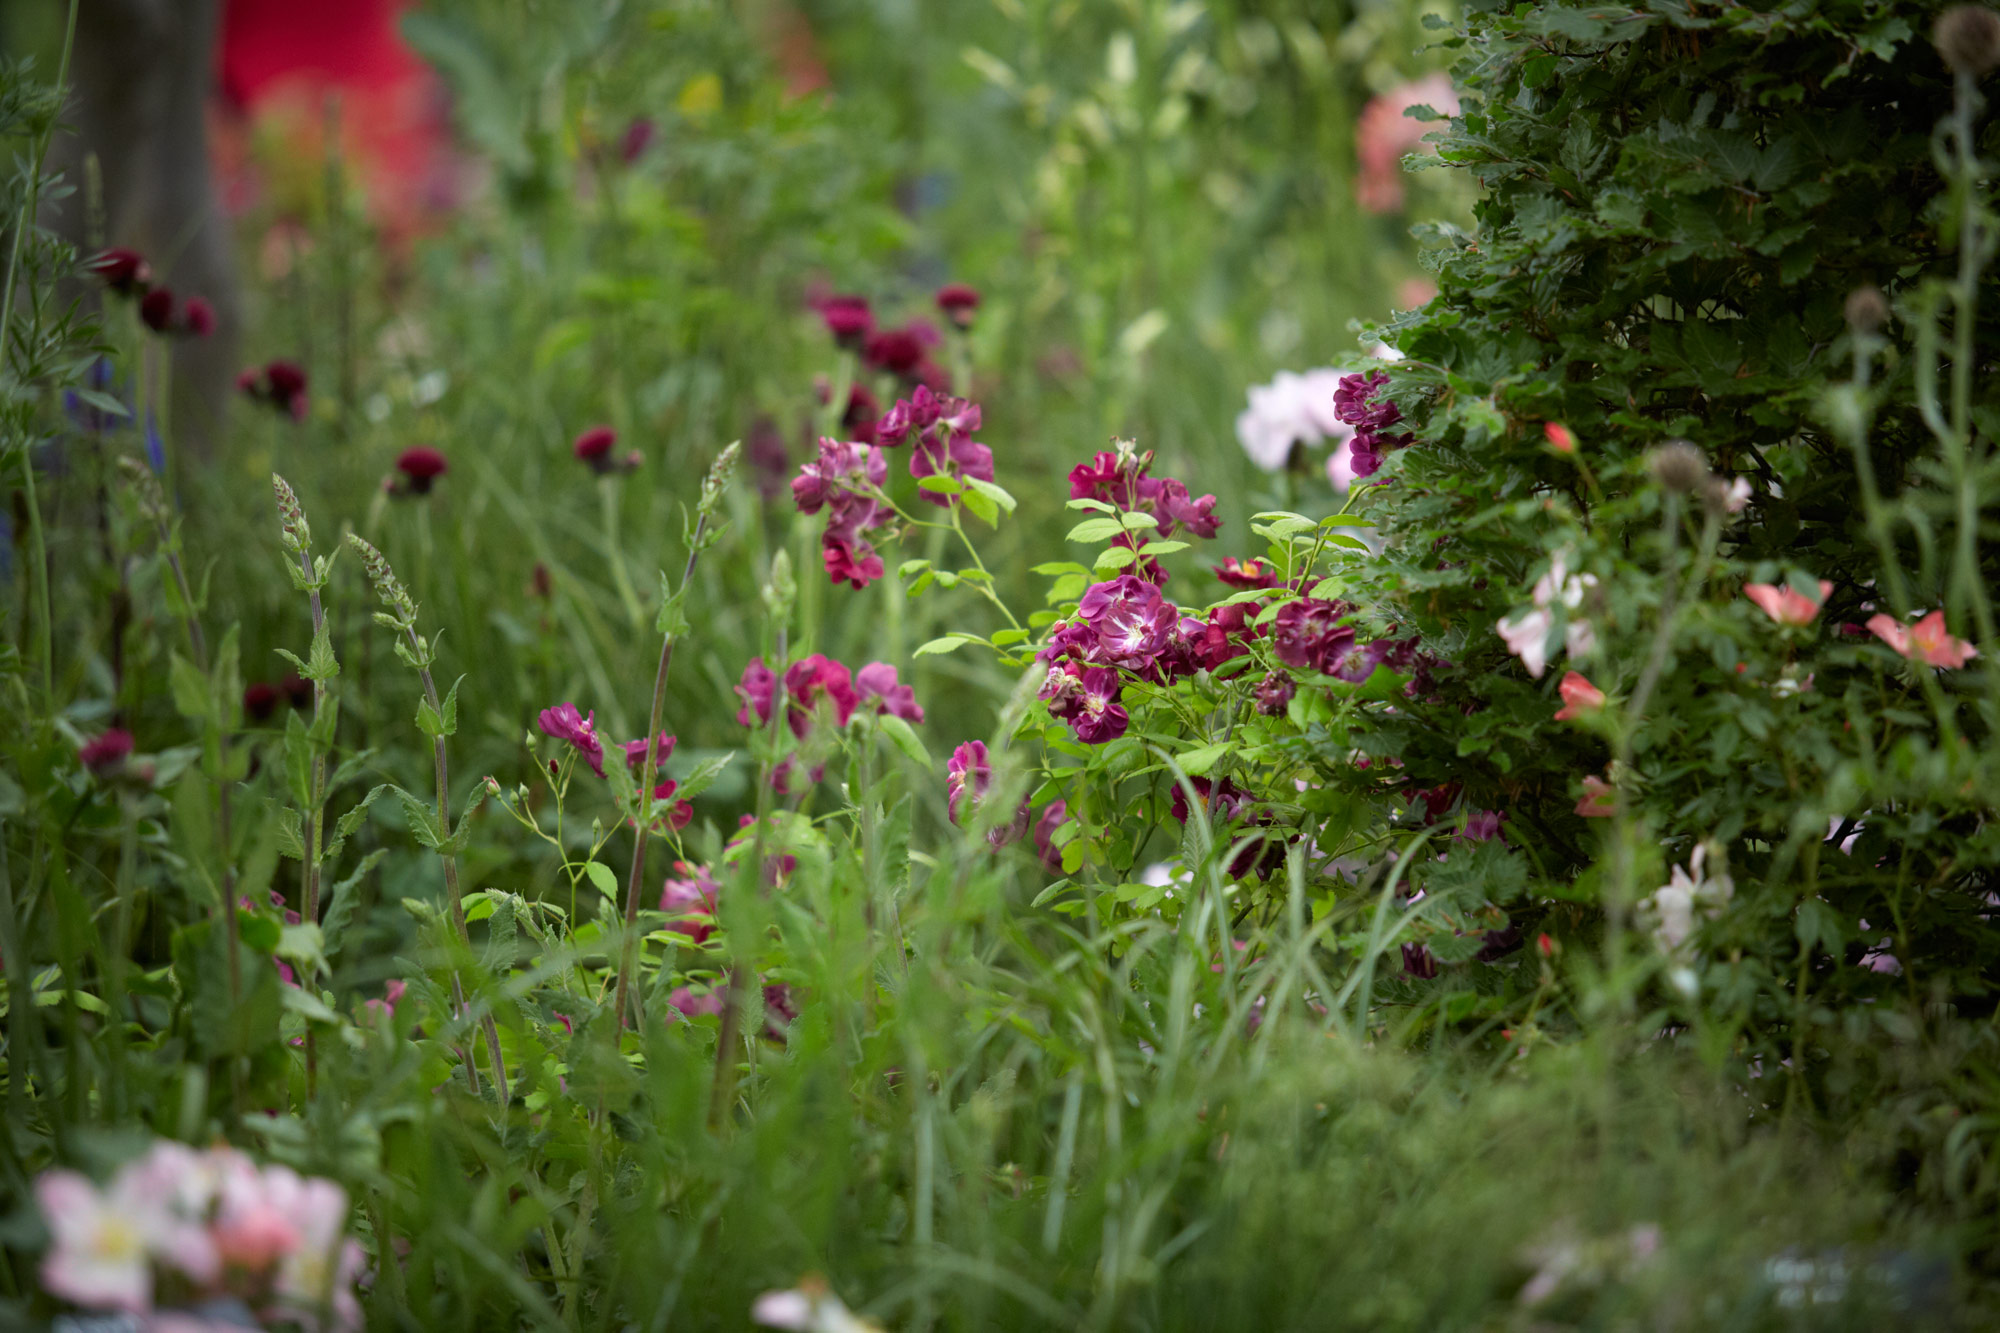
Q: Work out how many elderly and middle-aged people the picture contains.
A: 0